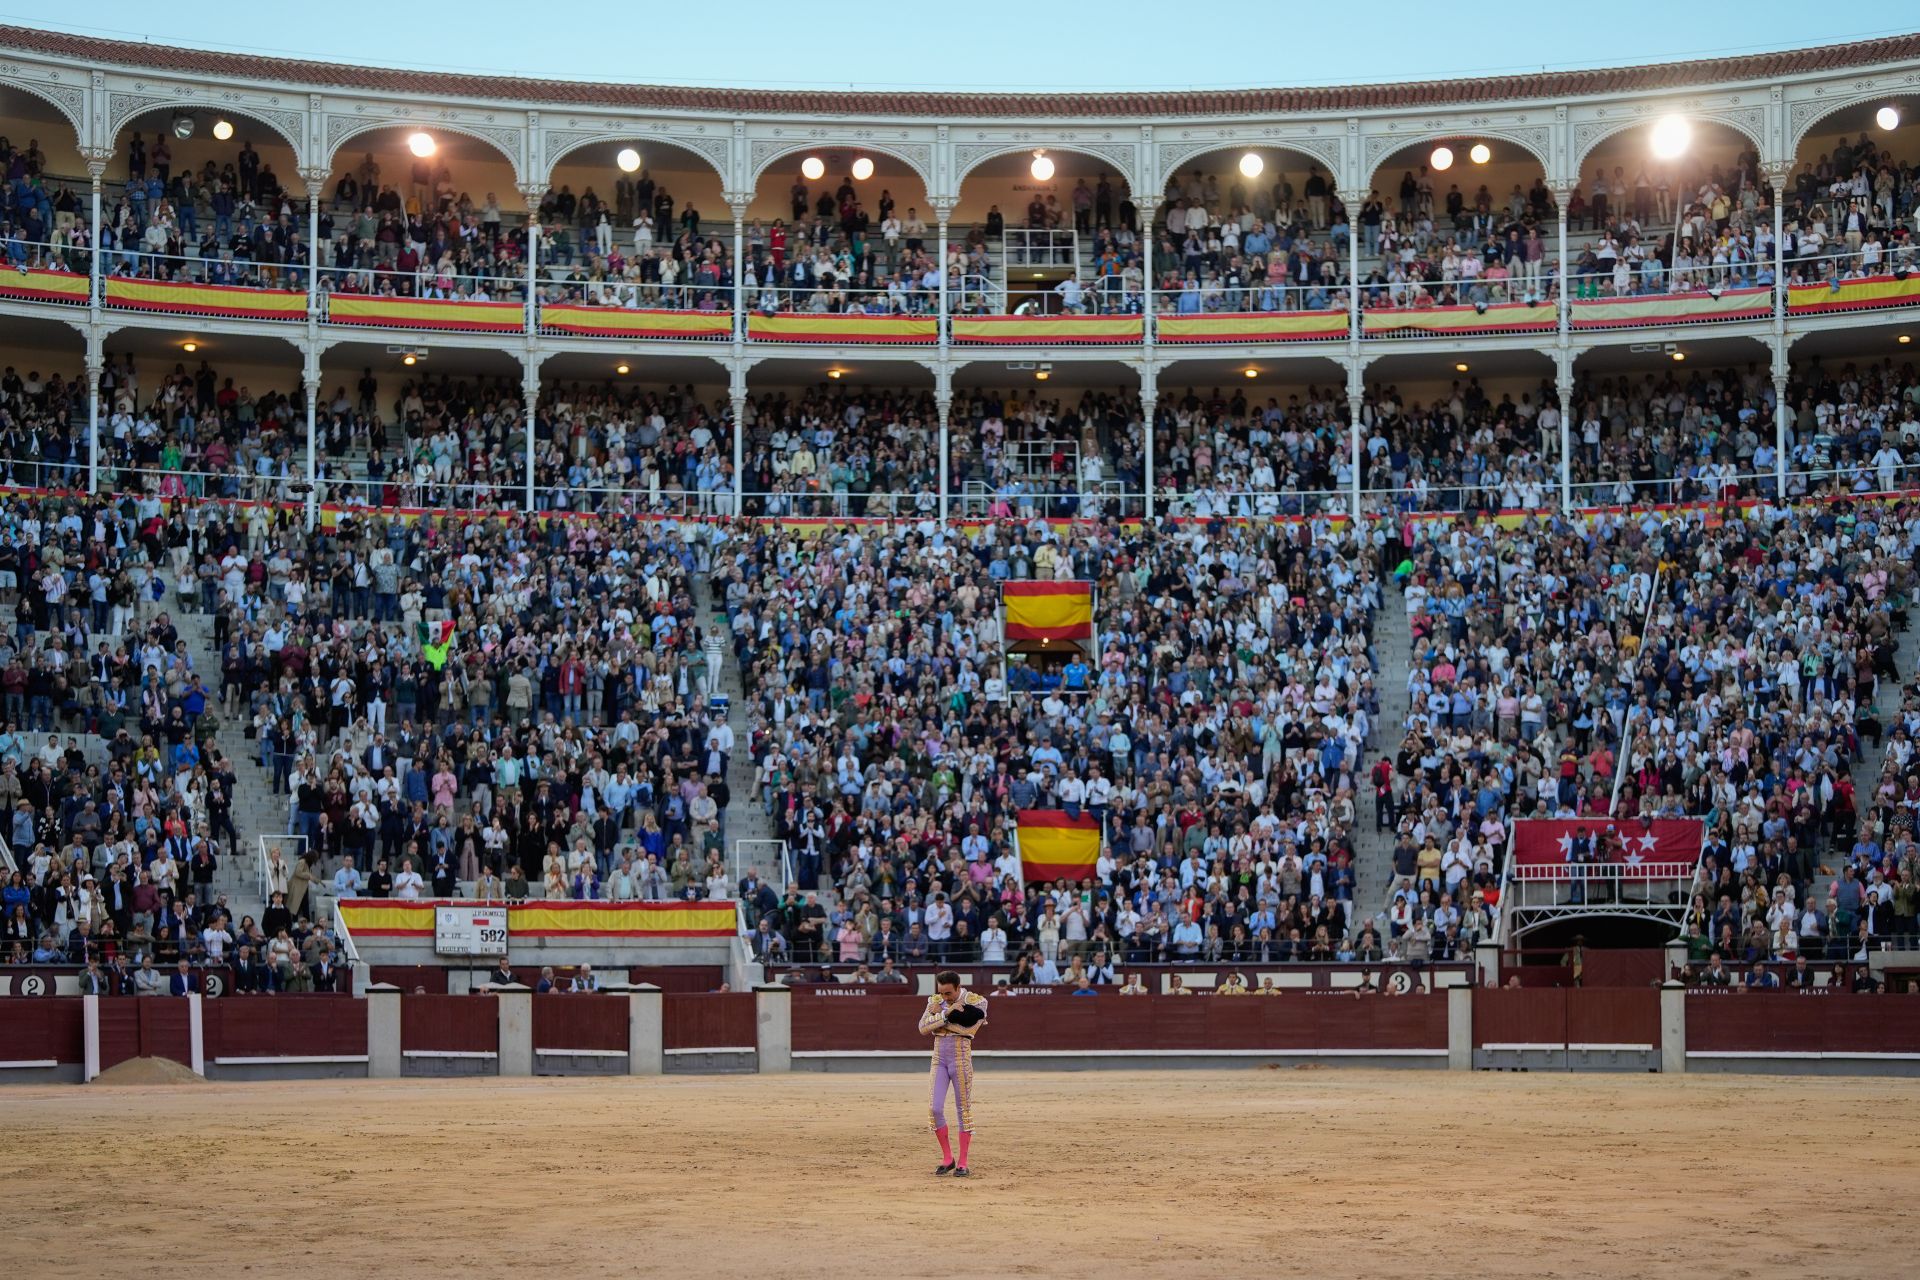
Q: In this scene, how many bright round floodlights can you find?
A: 11